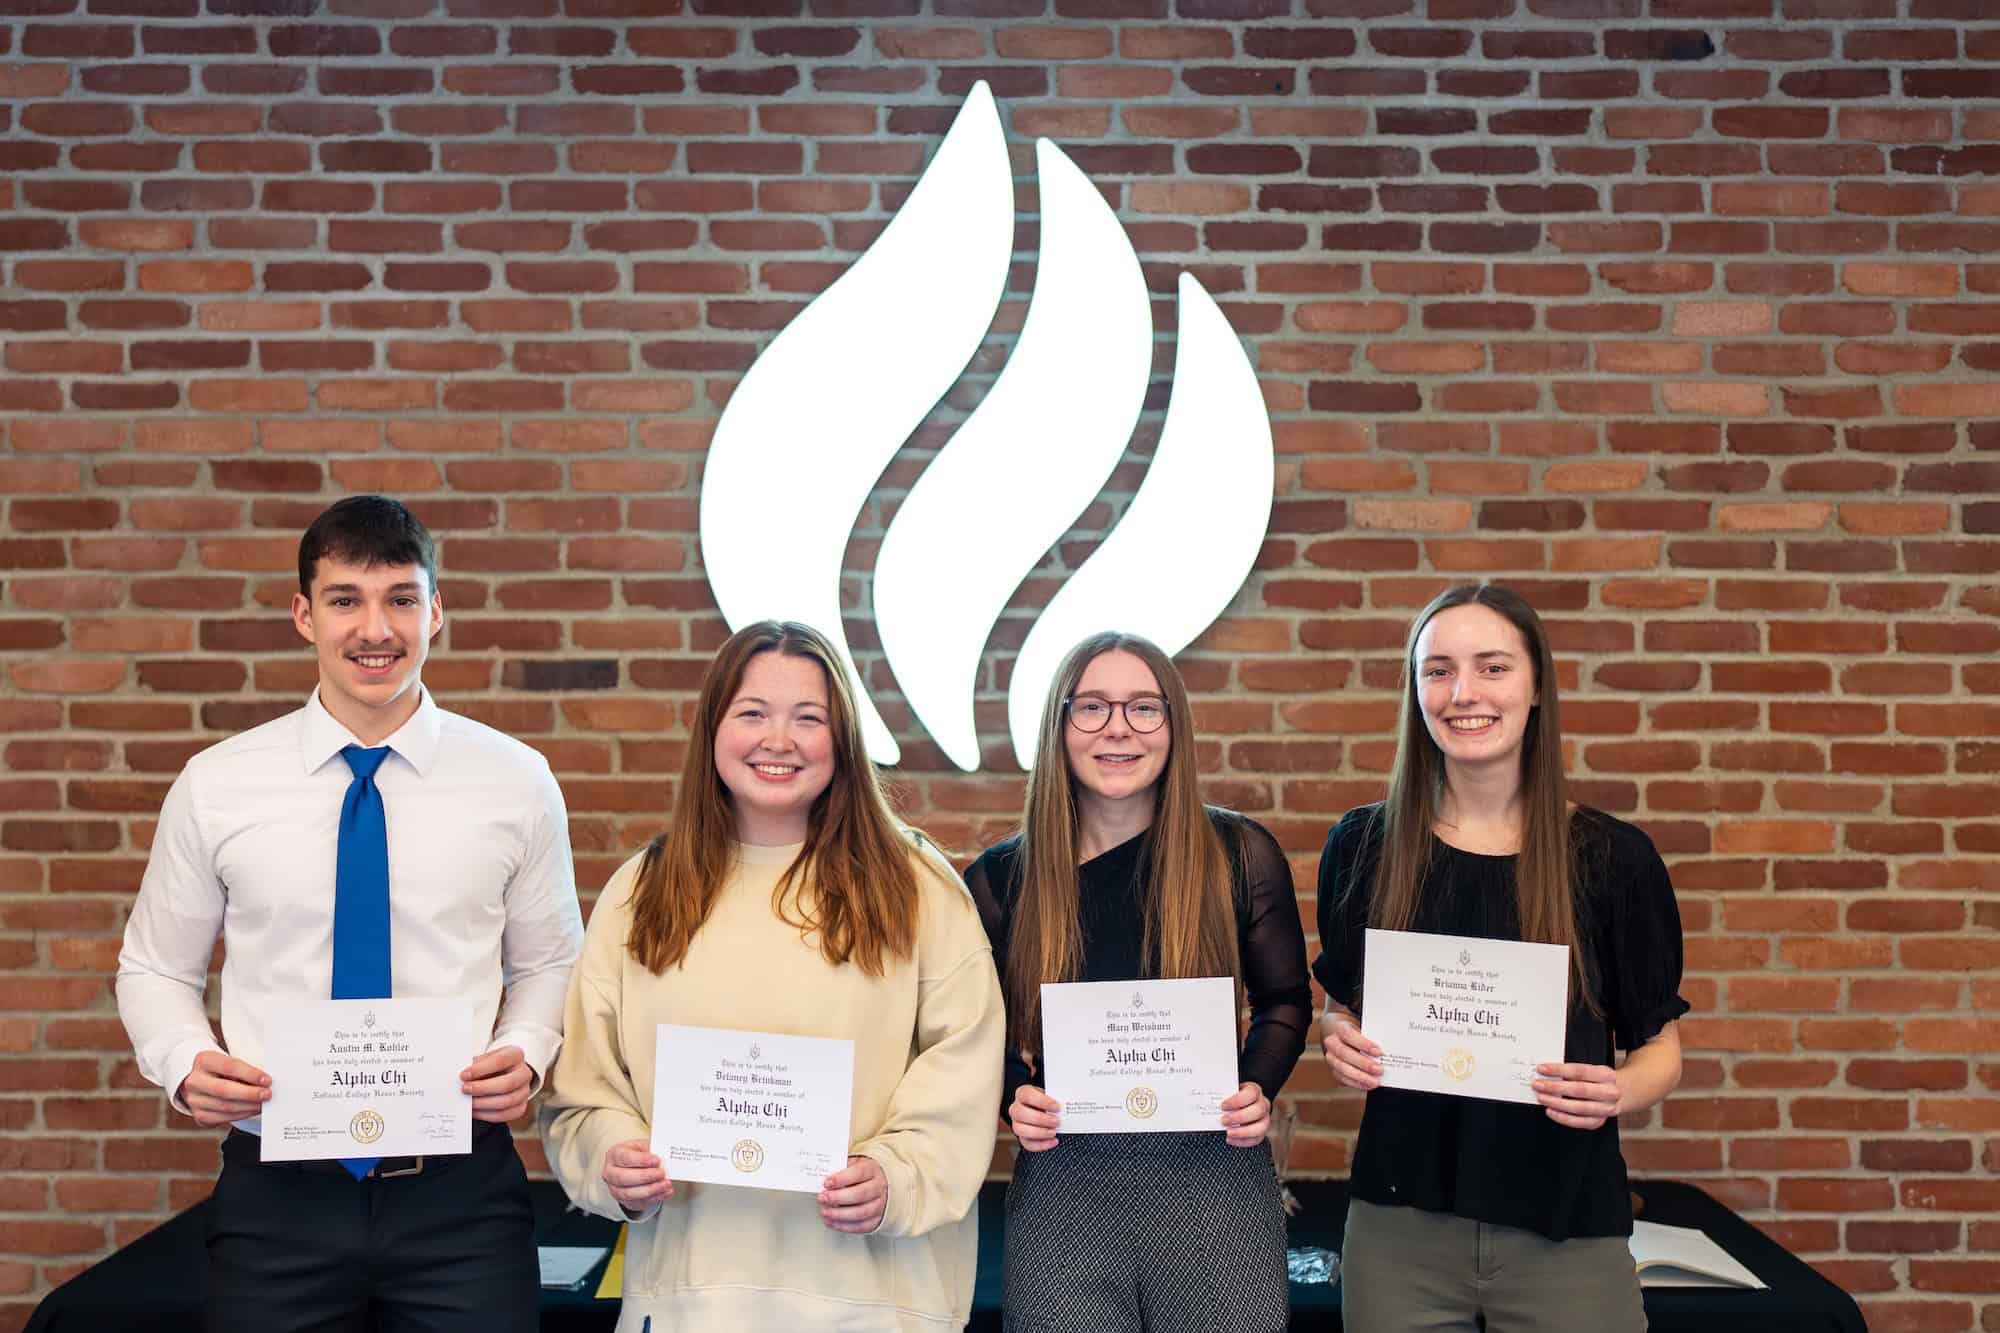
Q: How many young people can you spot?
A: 4